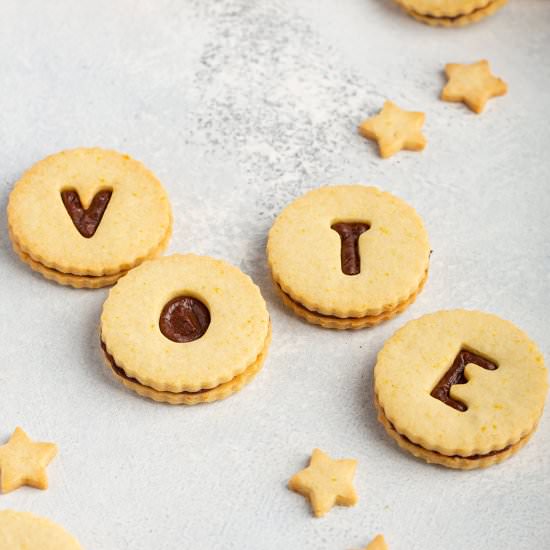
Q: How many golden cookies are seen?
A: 11